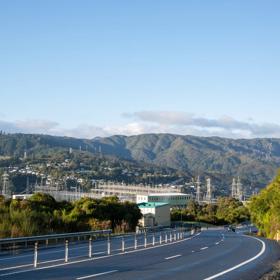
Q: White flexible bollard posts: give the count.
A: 14